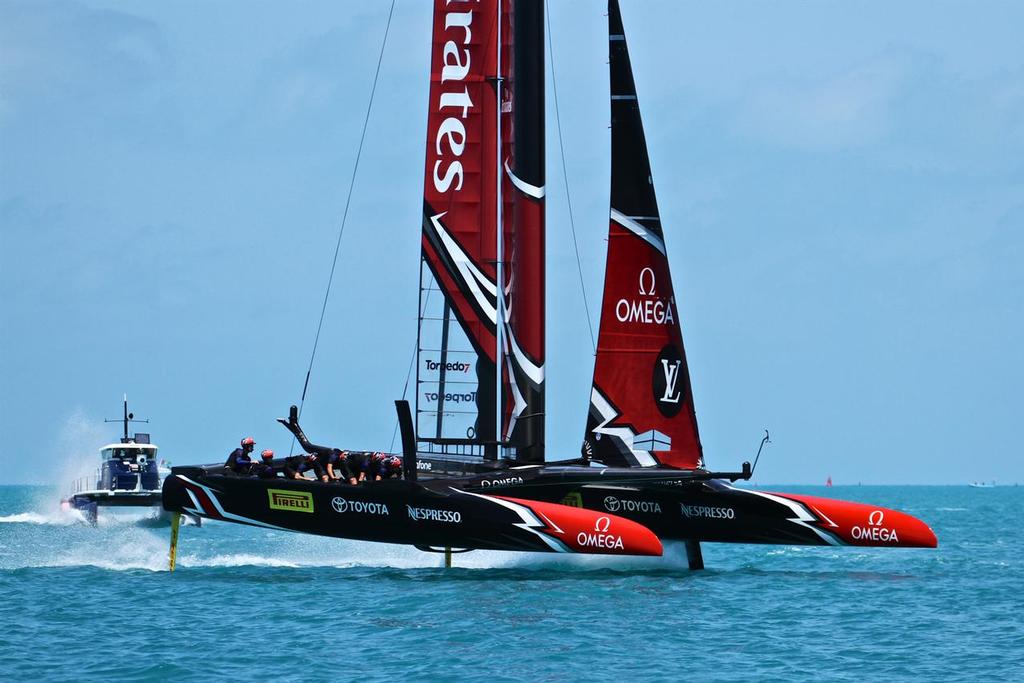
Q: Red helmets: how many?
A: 6